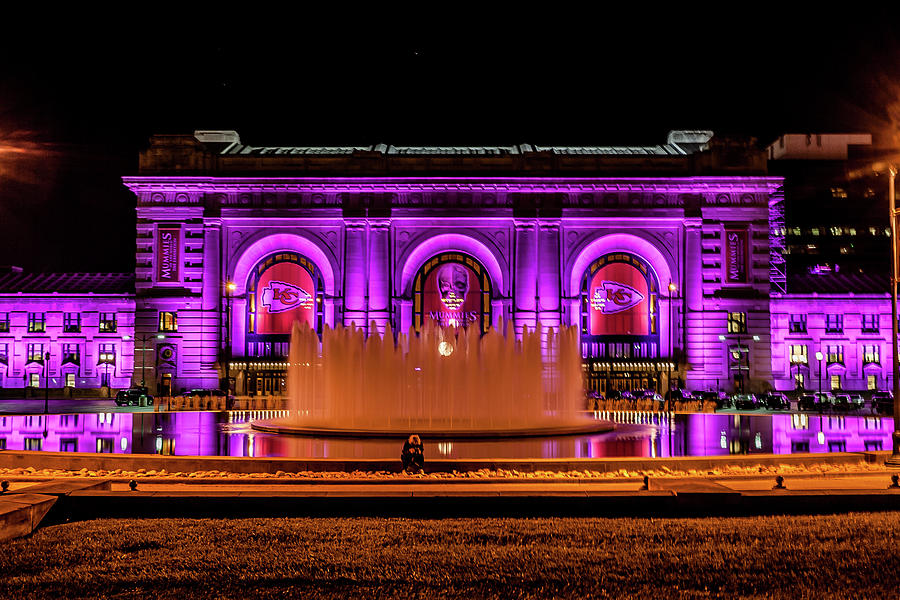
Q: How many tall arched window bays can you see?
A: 3